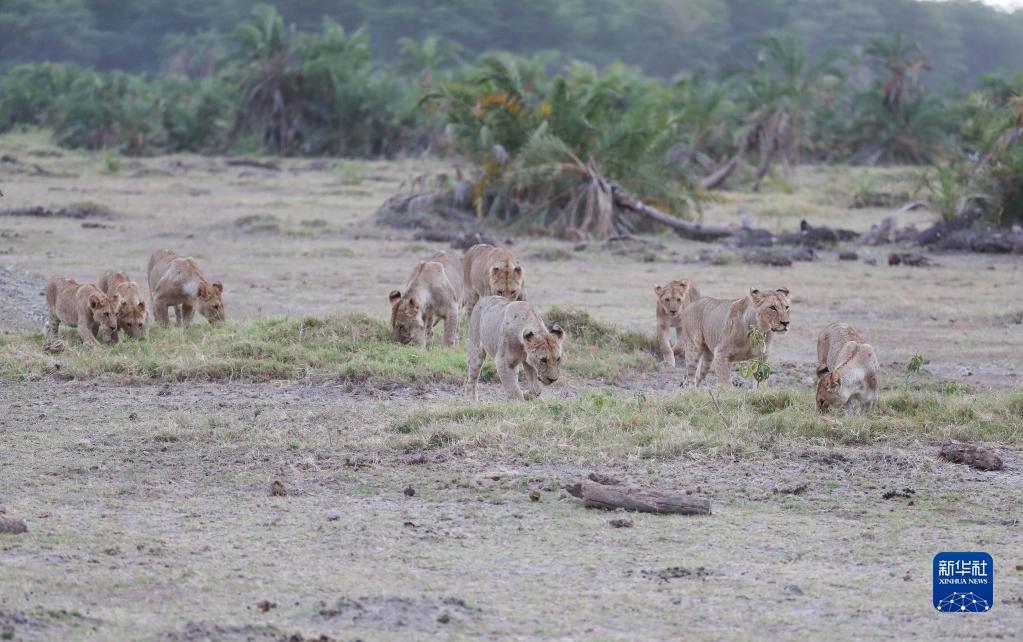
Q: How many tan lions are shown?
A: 9